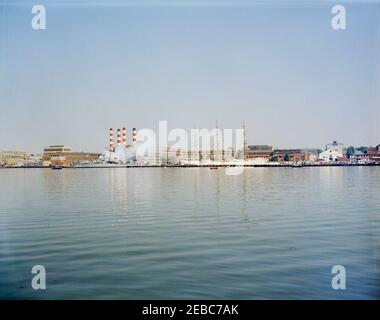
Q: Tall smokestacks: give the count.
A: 4